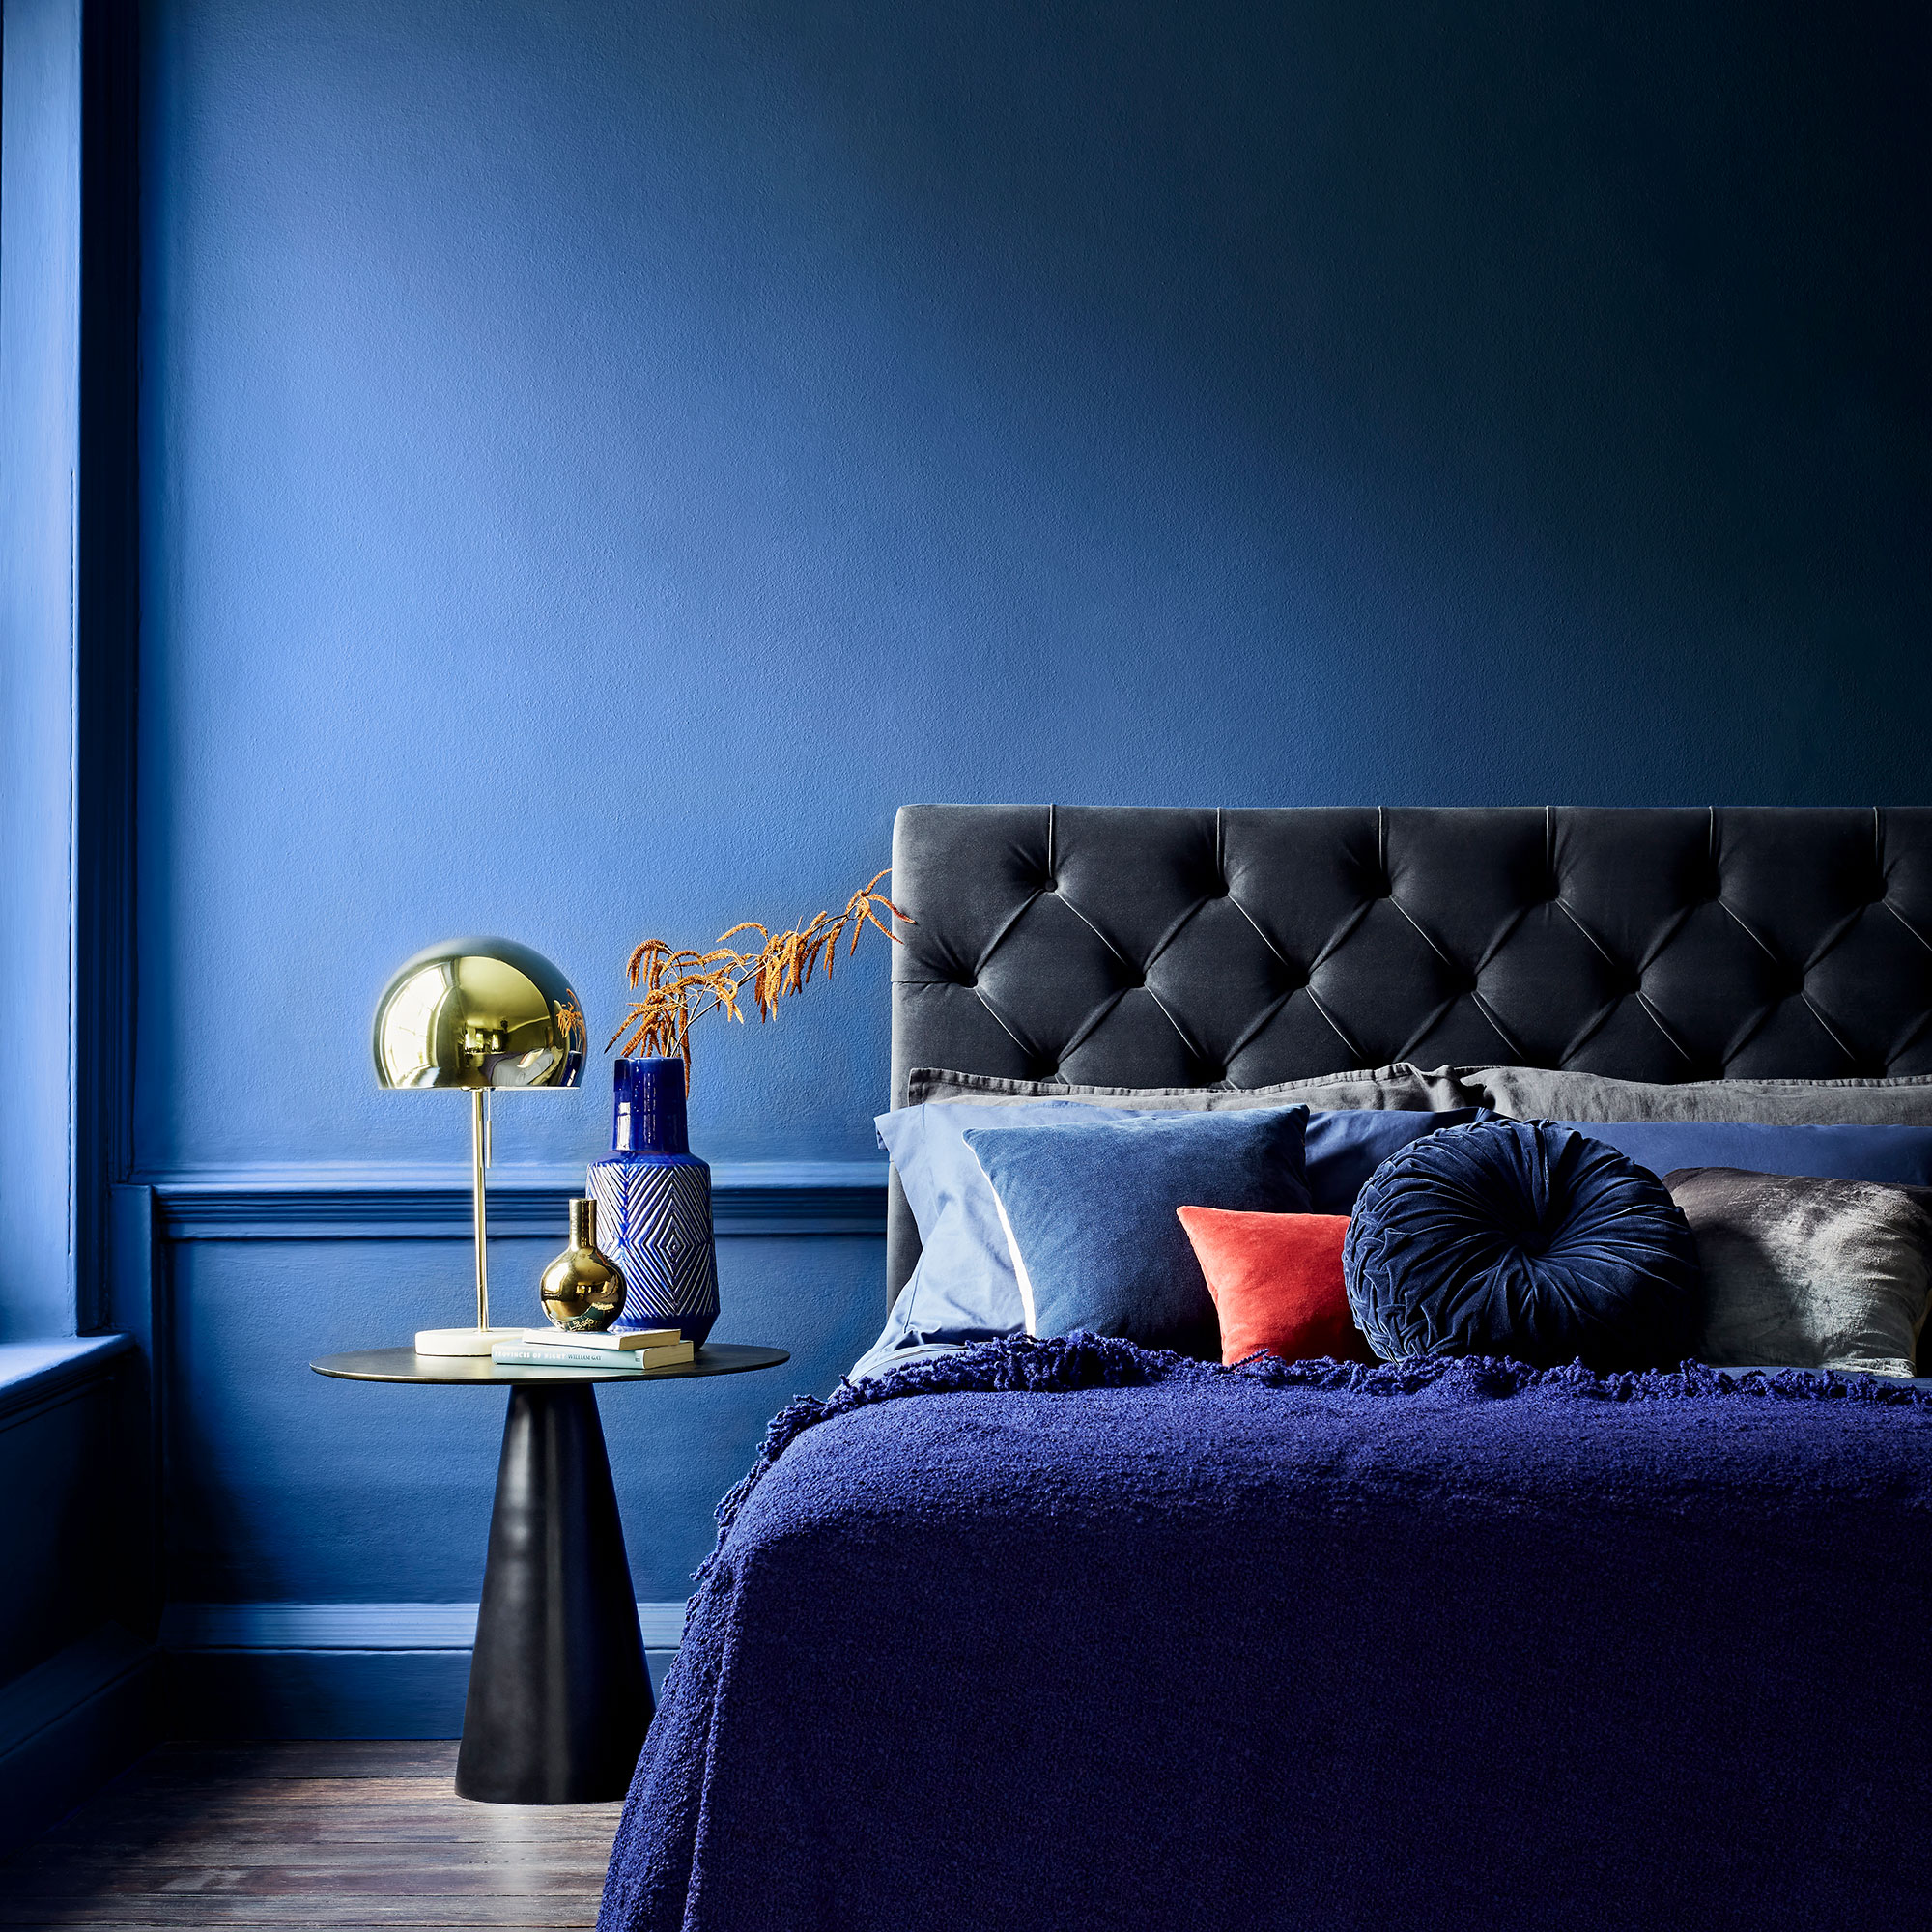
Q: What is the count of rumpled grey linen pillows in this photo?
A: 2